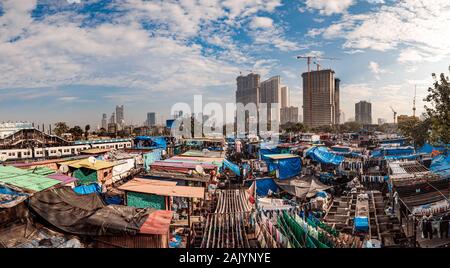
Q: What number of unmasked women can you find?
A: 0